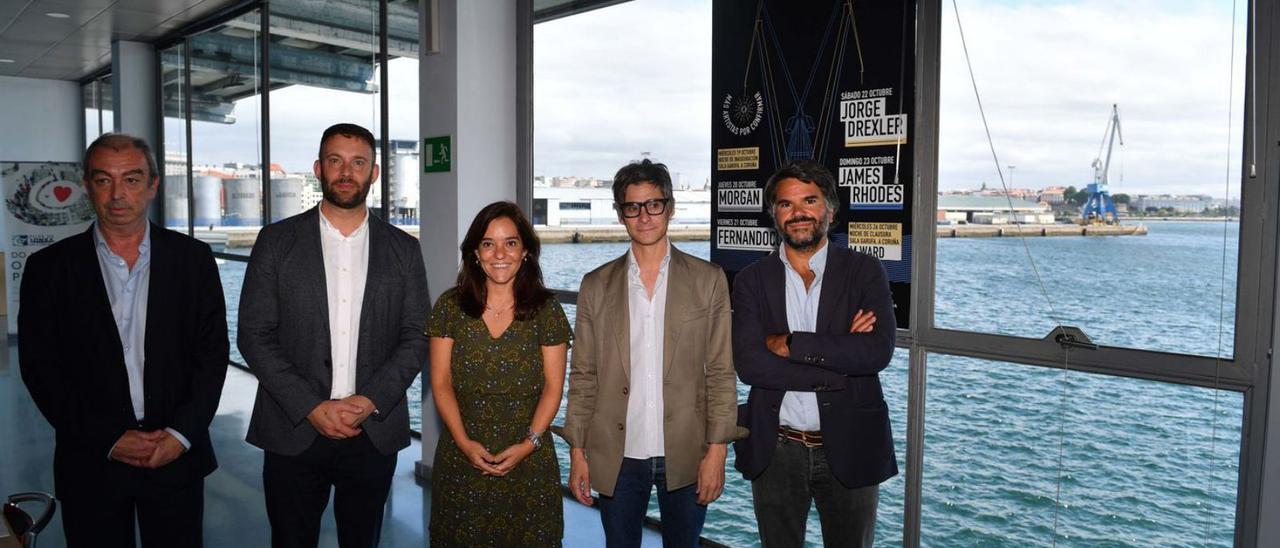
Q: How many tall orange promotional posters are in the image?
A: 0